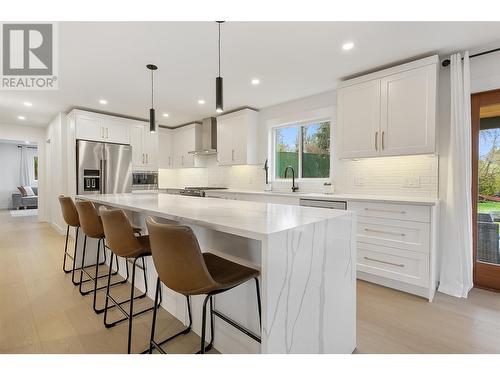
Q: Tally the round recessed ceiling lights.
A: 7